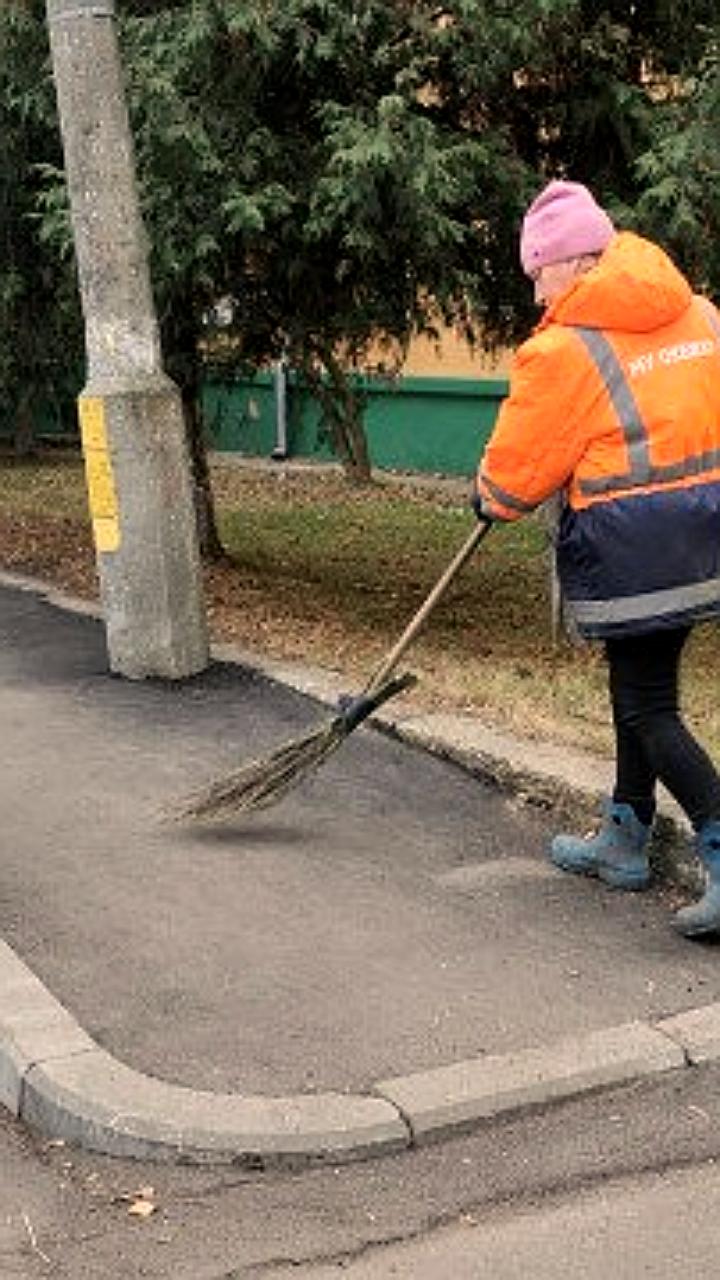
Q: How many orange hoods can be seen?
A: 1